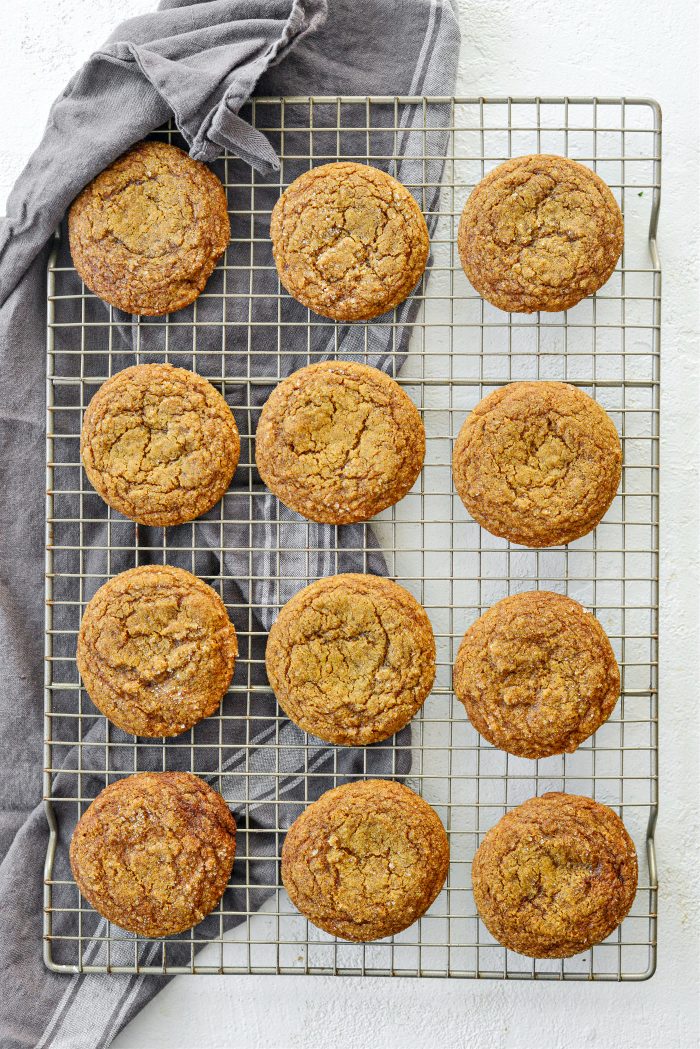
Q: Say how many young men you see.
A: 0